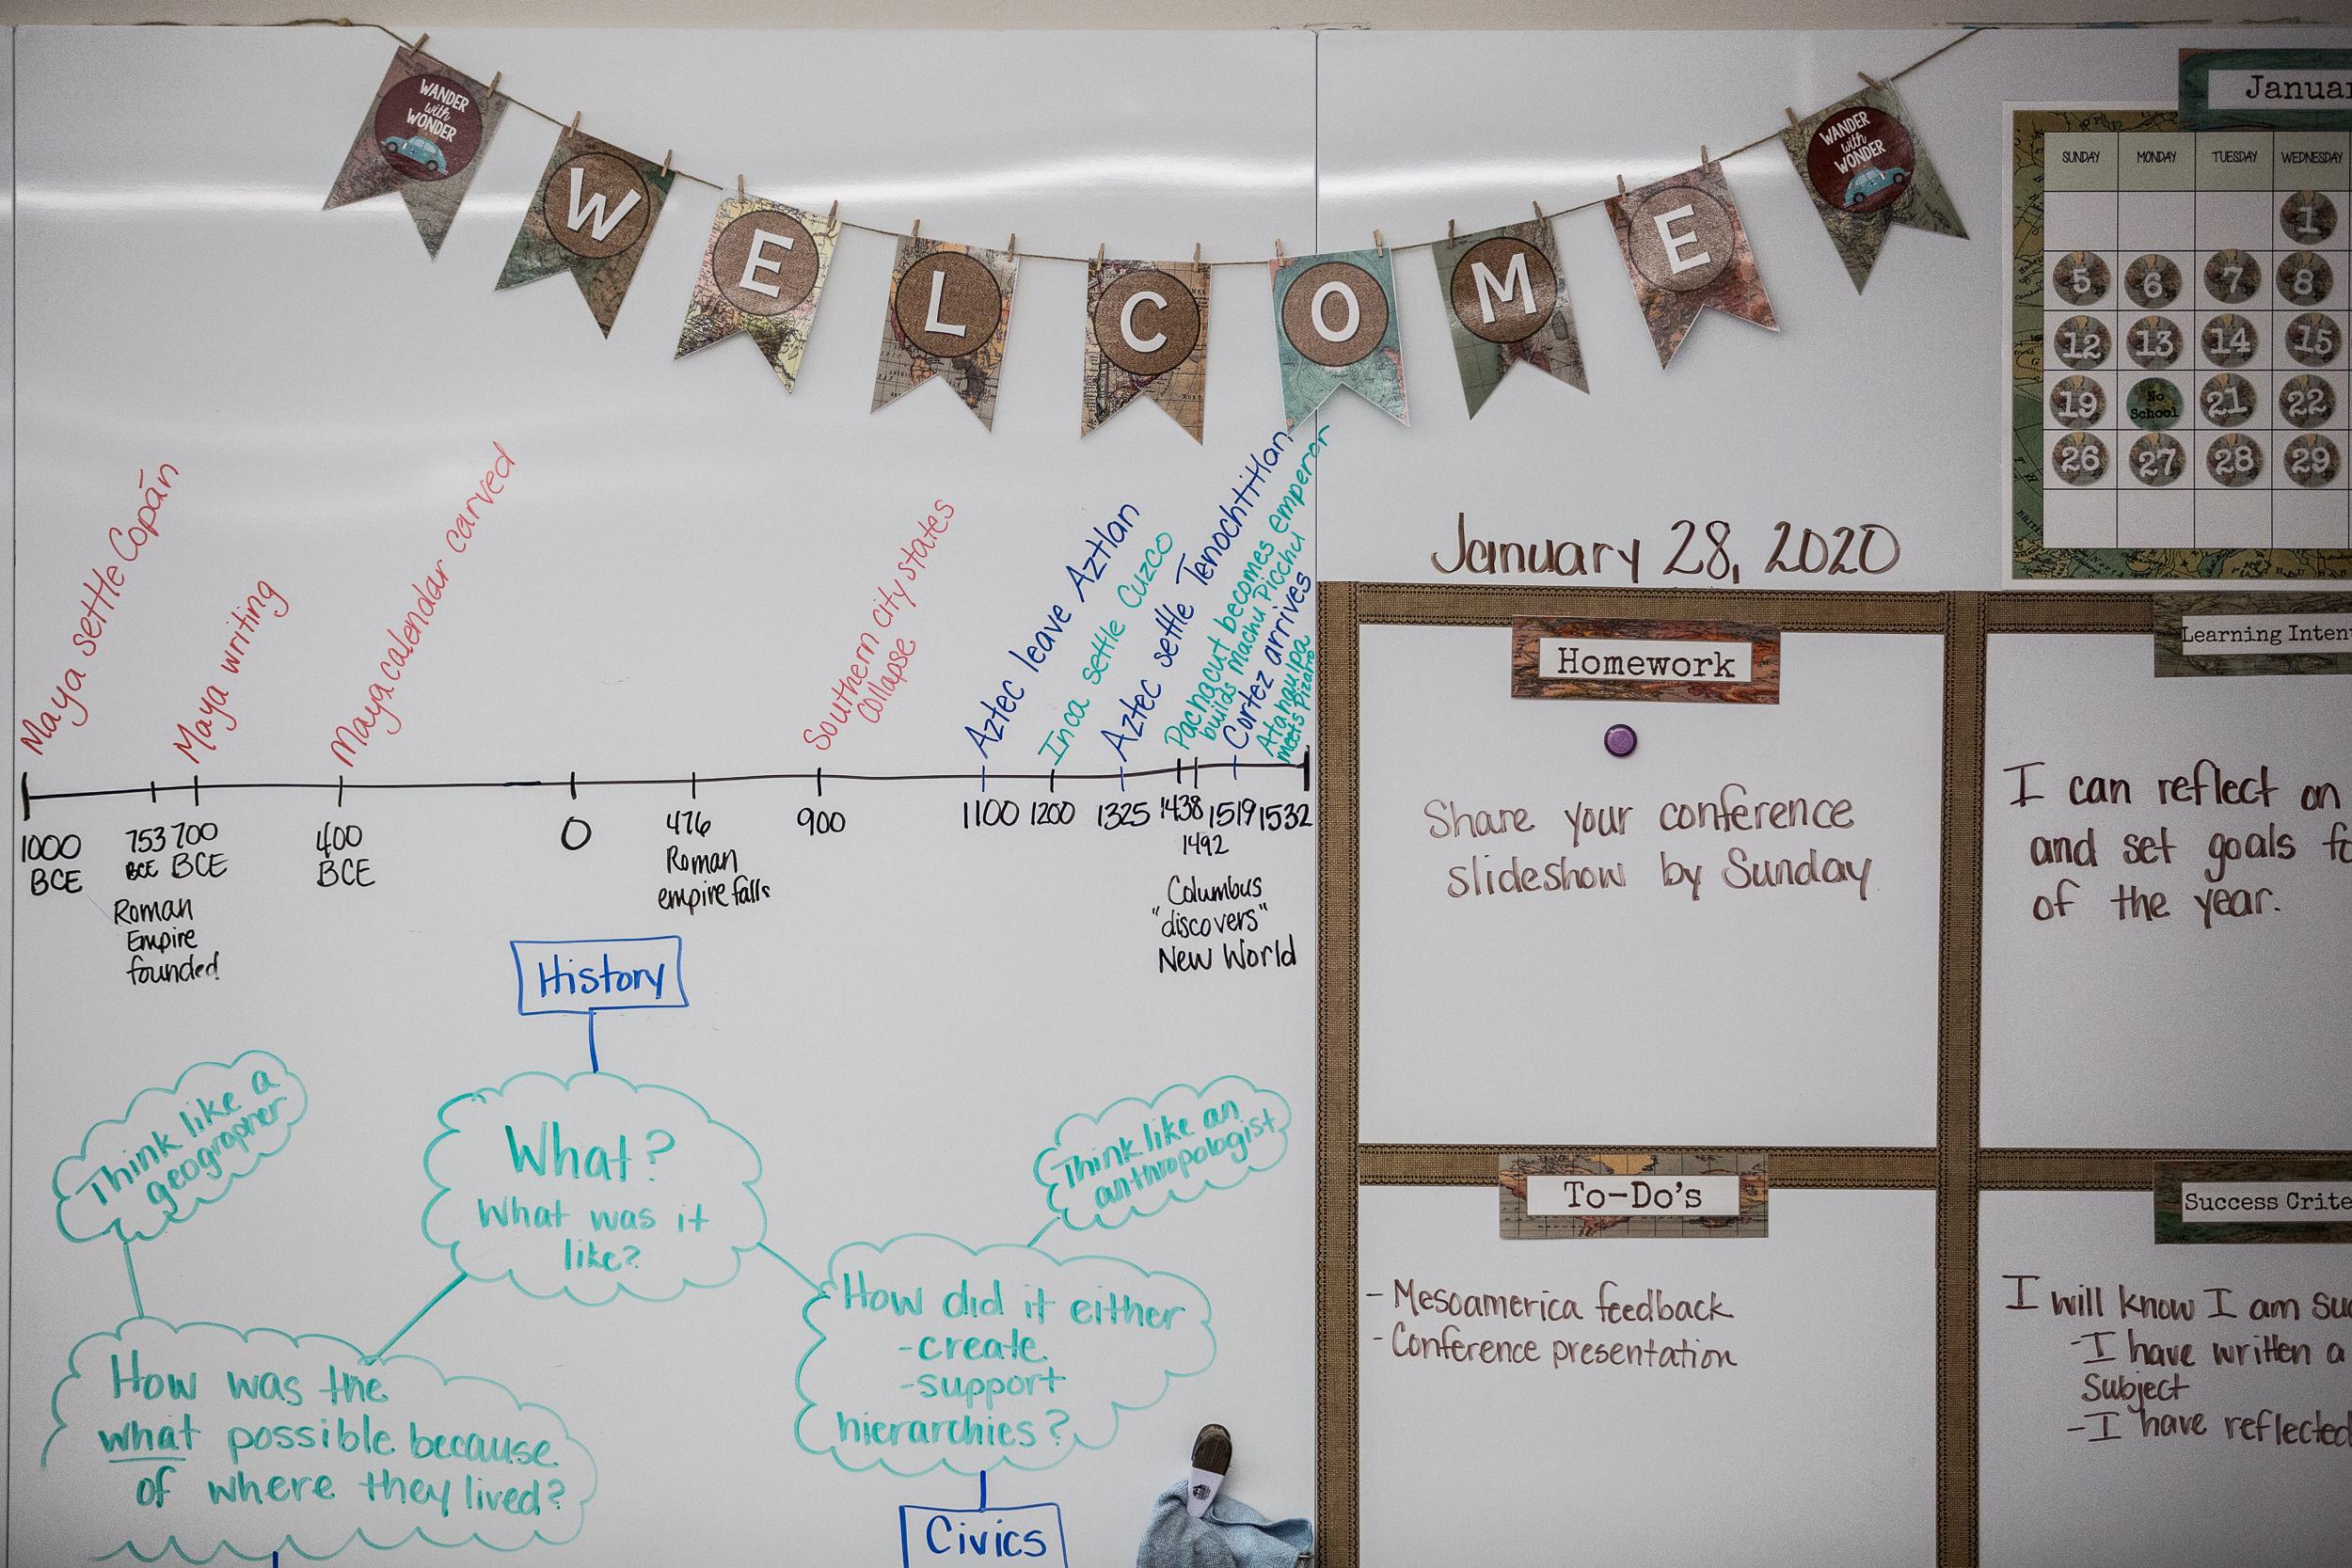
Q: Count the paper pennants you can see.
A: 9